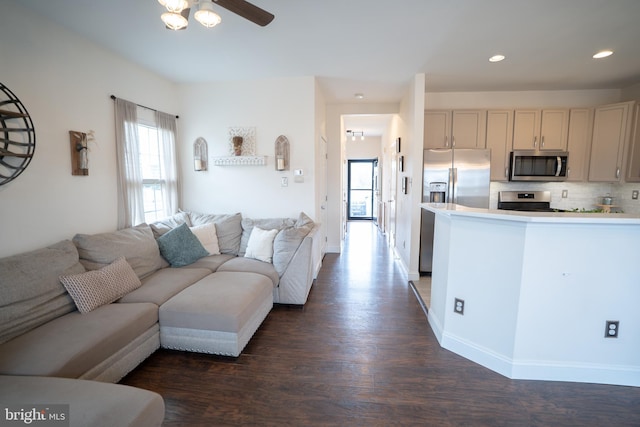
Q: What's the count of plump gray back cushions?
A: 6